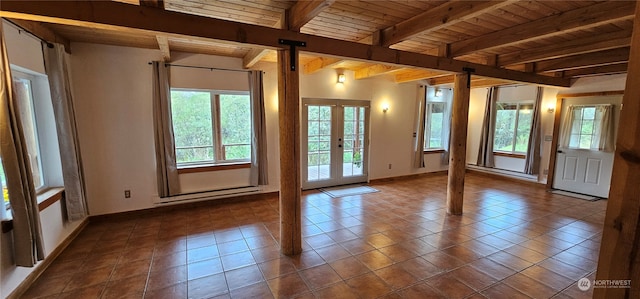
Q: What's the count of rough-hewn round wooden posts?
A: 2